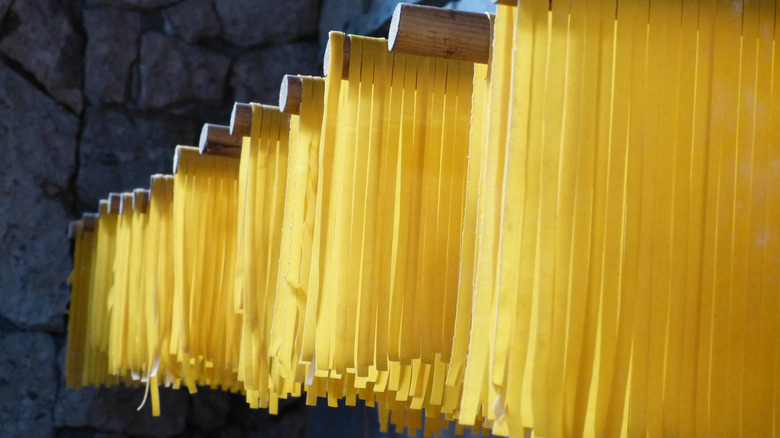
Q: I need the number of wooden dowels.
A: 14